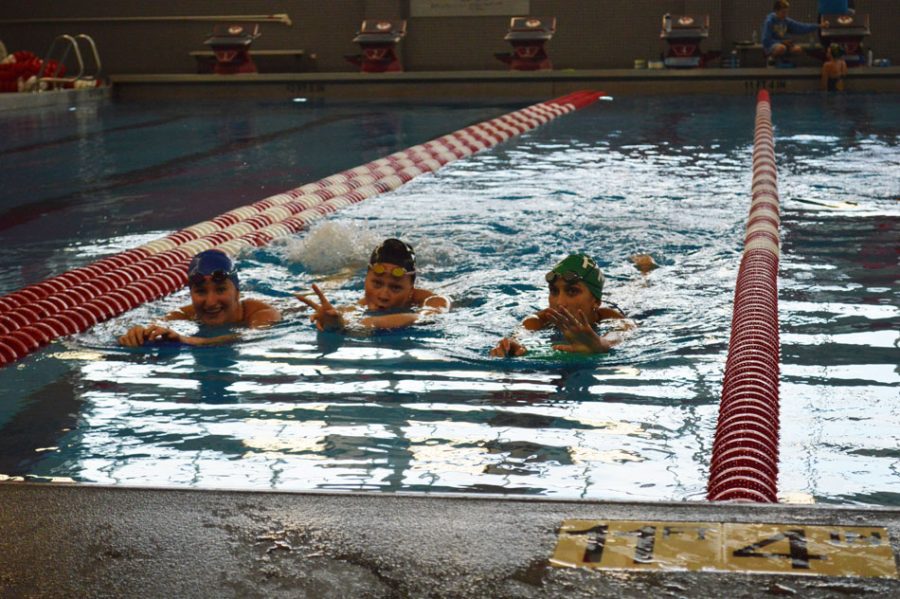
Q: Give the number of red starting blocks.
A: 5